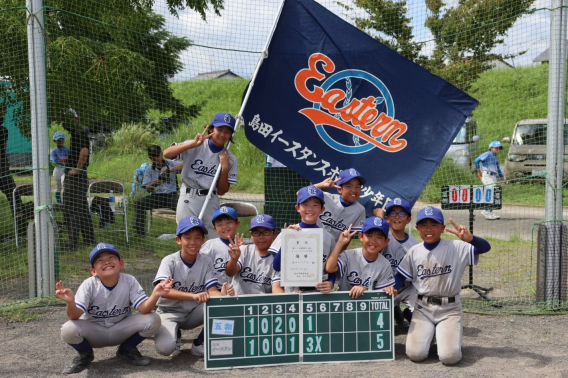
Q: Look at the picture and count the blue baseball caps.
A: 12